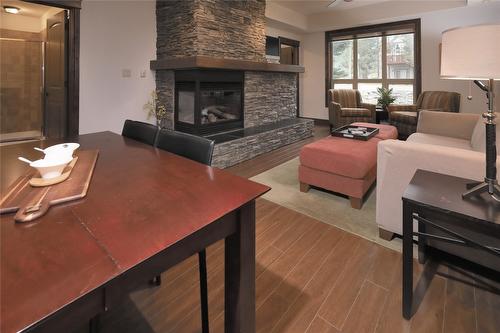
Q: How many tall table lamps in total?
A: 1